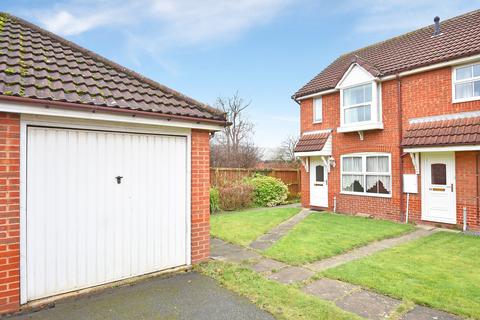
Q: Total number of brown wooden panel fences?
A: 1